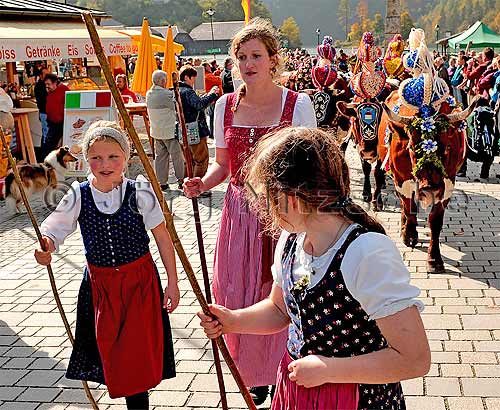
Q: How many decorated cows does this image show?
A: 4